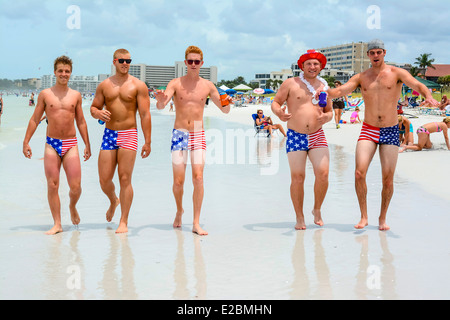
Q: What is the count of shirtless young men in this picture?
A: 5